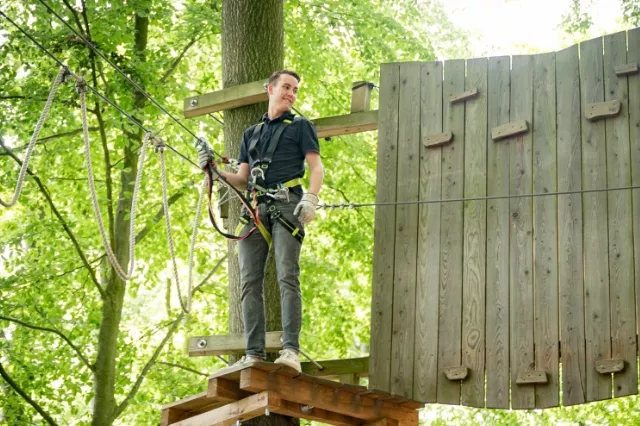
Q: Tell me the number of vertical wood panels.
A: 12